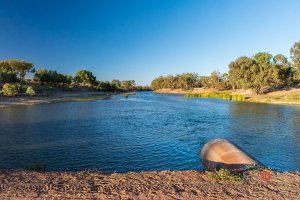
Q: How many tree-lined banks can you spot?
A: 2